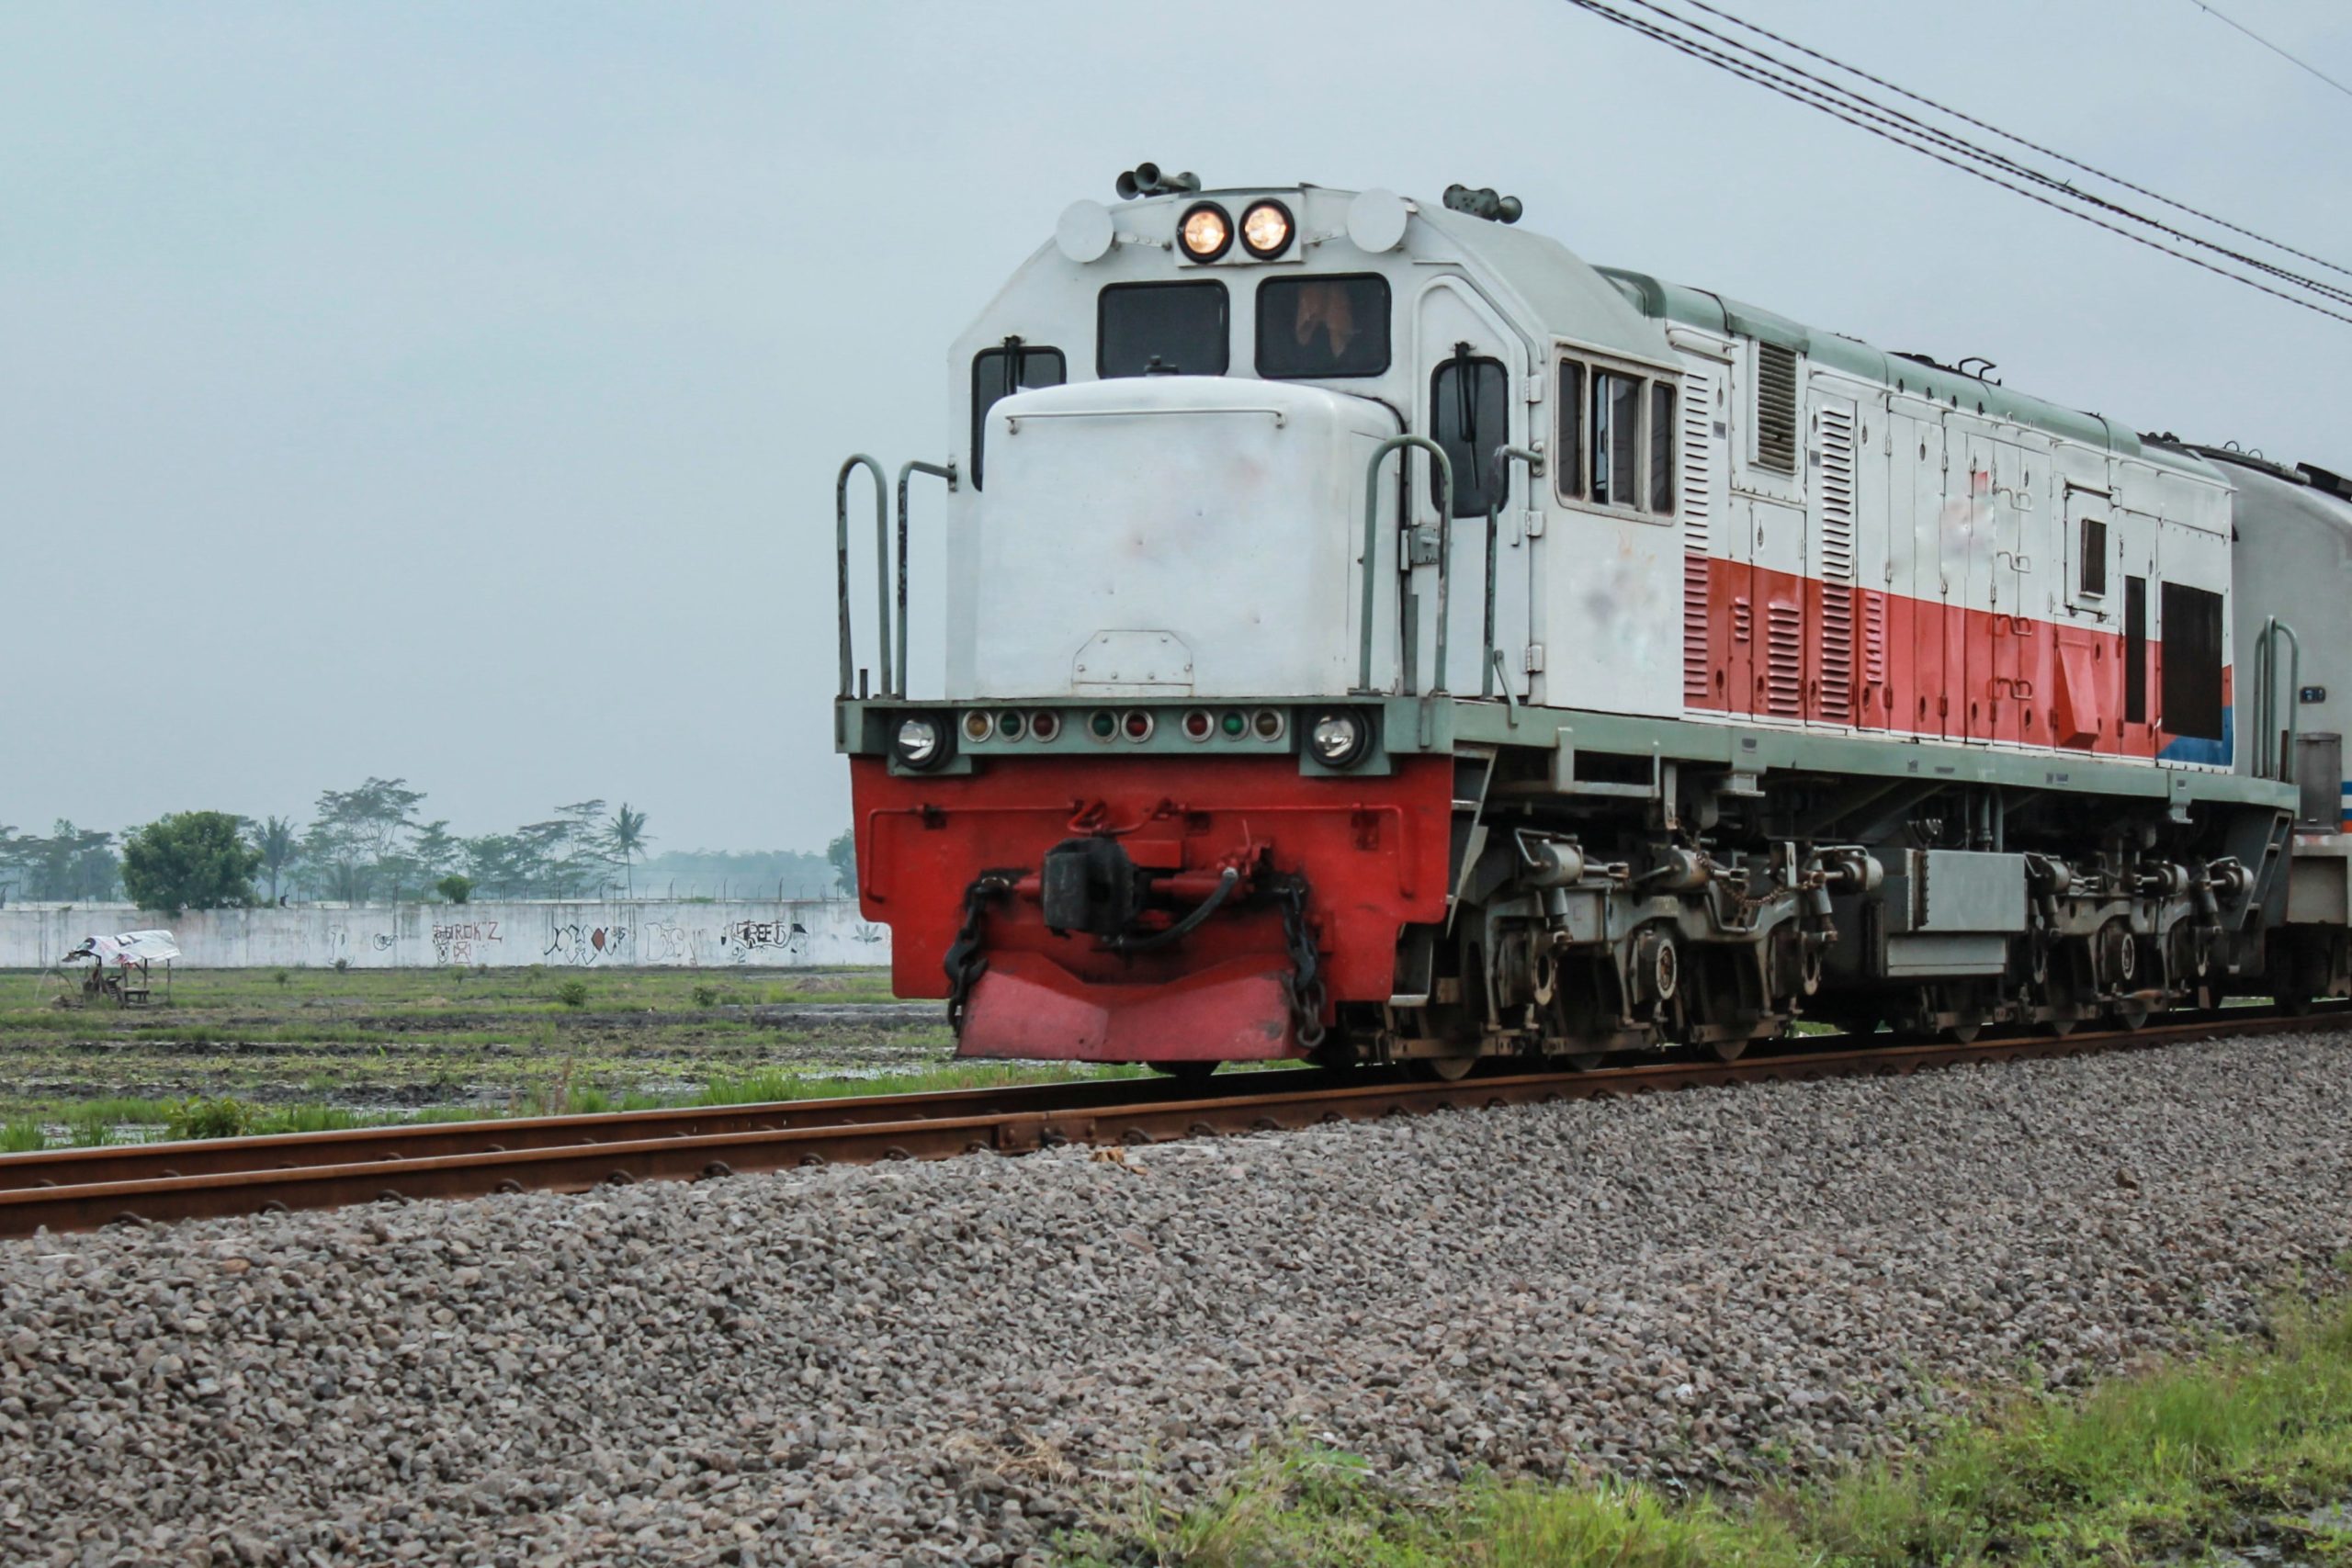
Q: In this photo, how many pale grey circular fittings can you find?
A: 2